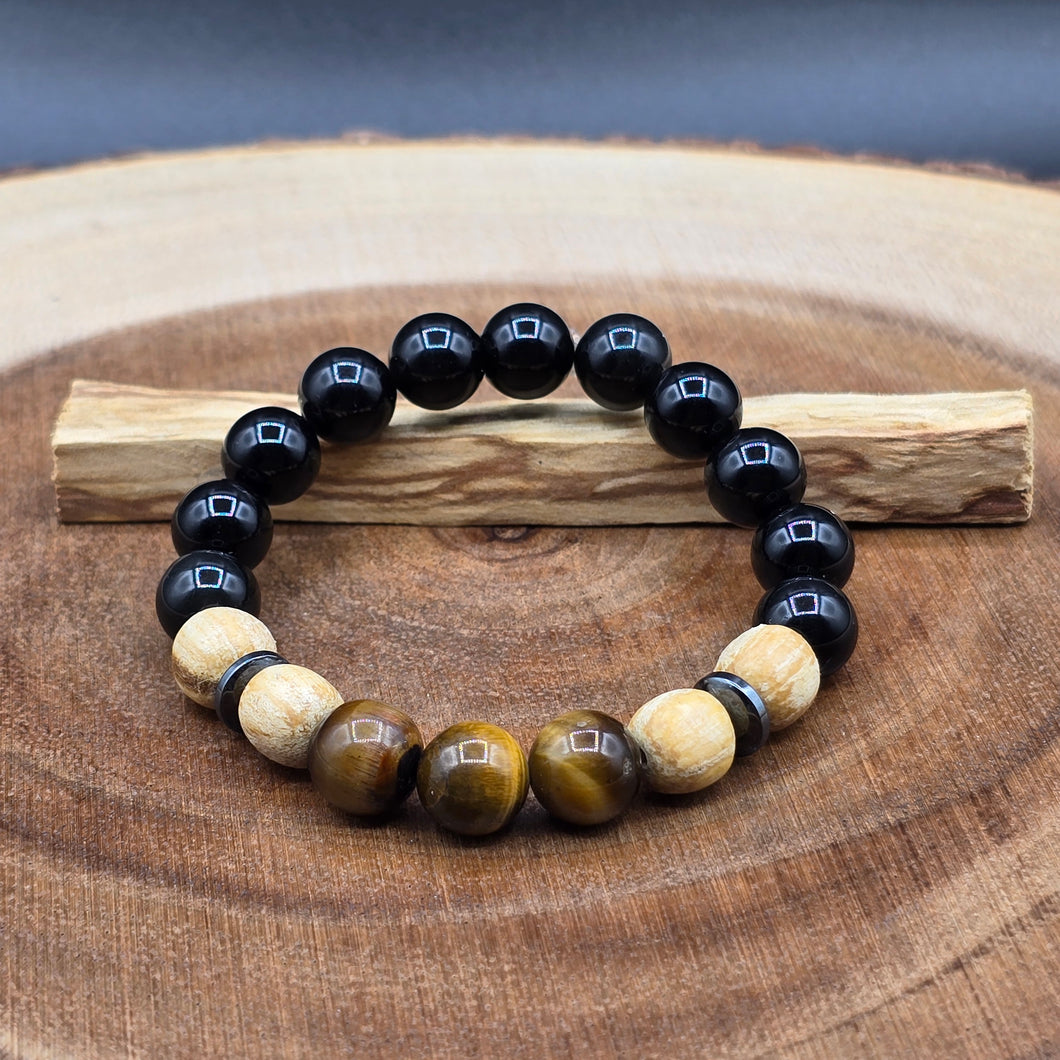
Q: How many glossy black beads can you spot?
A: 11